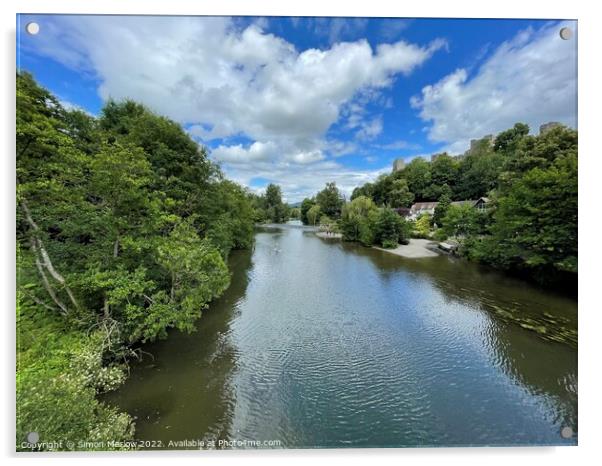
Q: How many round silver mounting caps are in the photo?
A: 4